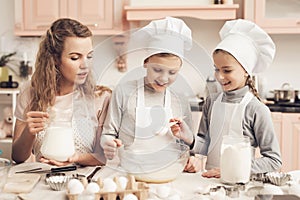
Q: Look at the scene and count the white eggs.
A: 5